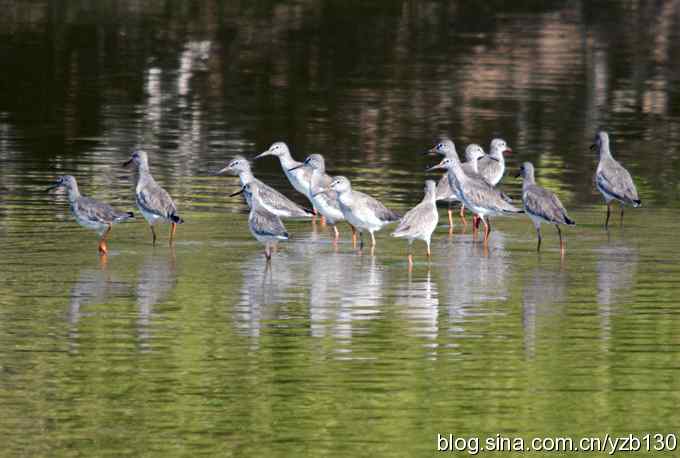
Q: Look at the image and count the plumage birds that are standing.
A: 14